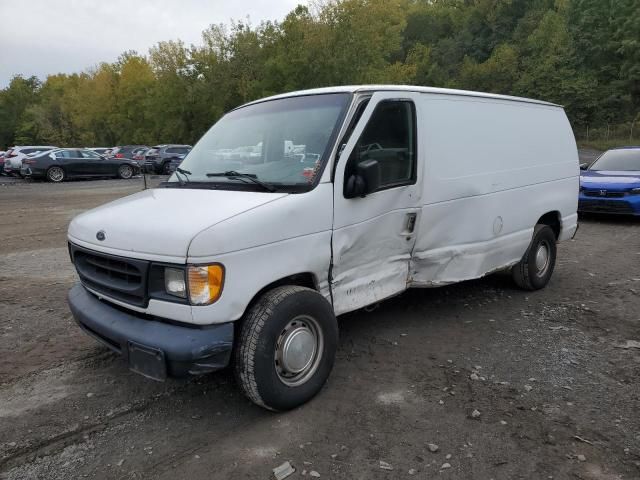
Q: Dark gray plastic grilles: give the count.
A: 1